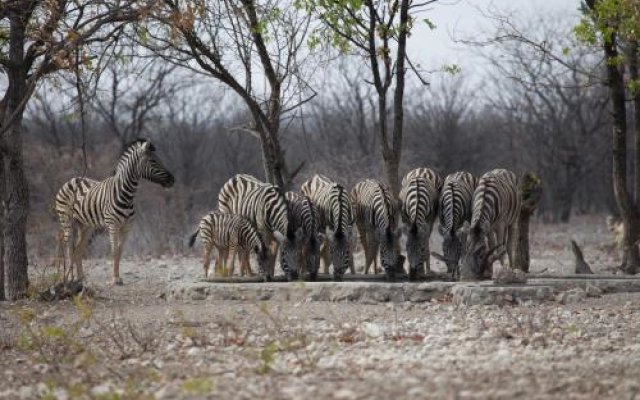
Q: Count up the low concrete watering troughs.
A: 1